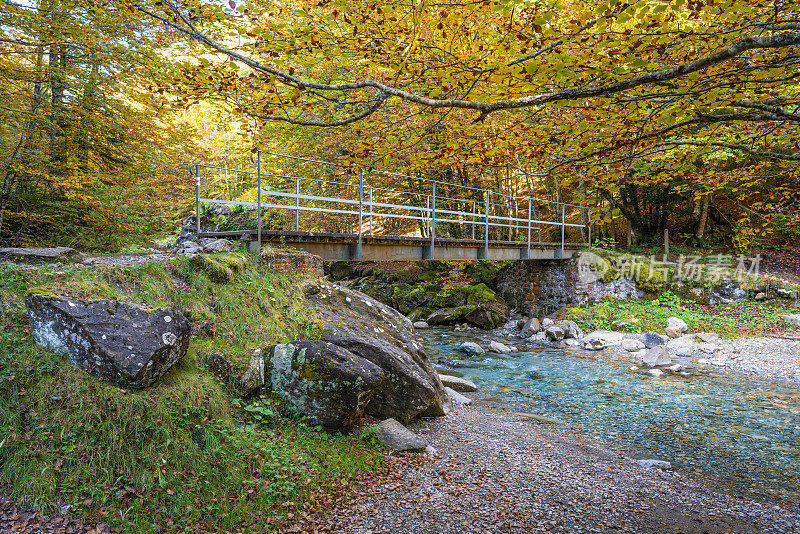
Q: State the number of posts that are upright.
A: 14